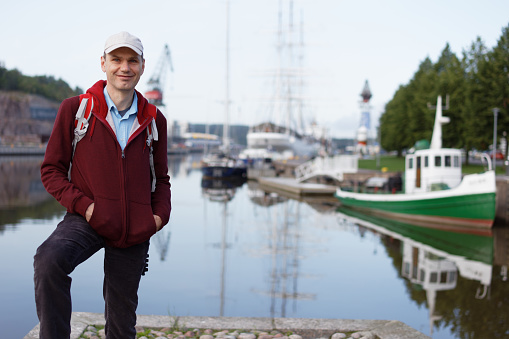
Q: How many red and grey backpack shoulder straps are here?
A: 2